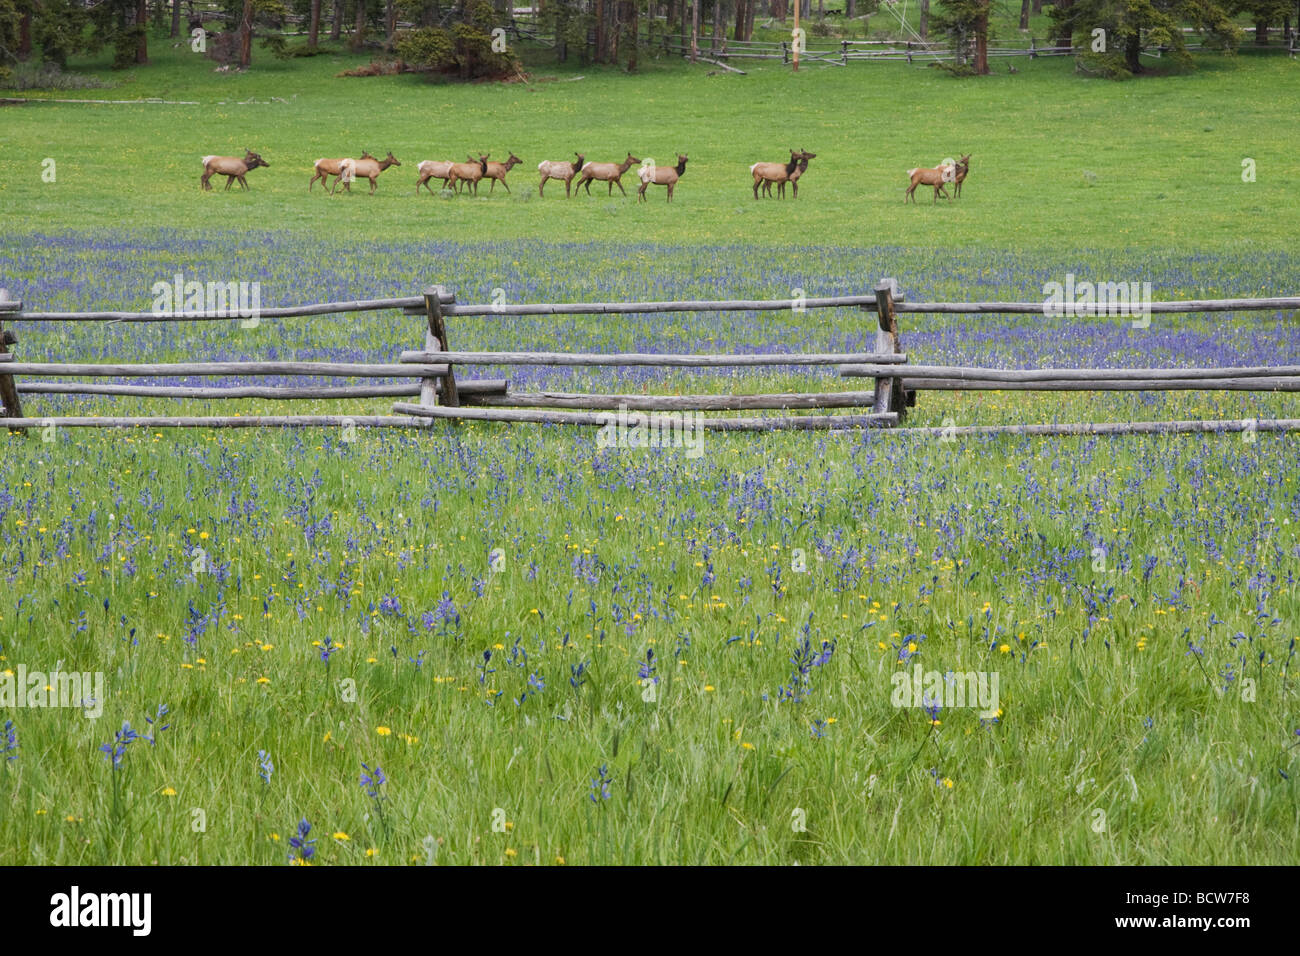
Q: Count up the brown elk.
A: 14